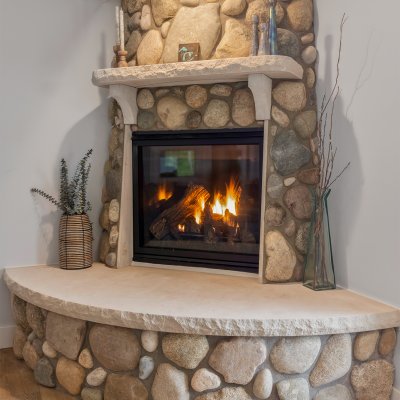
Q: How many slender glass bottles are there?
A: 3